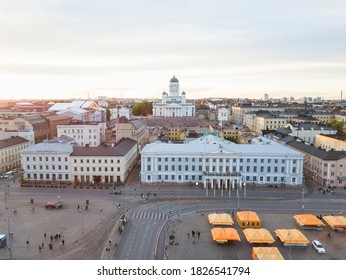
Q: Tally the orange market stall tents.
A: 8